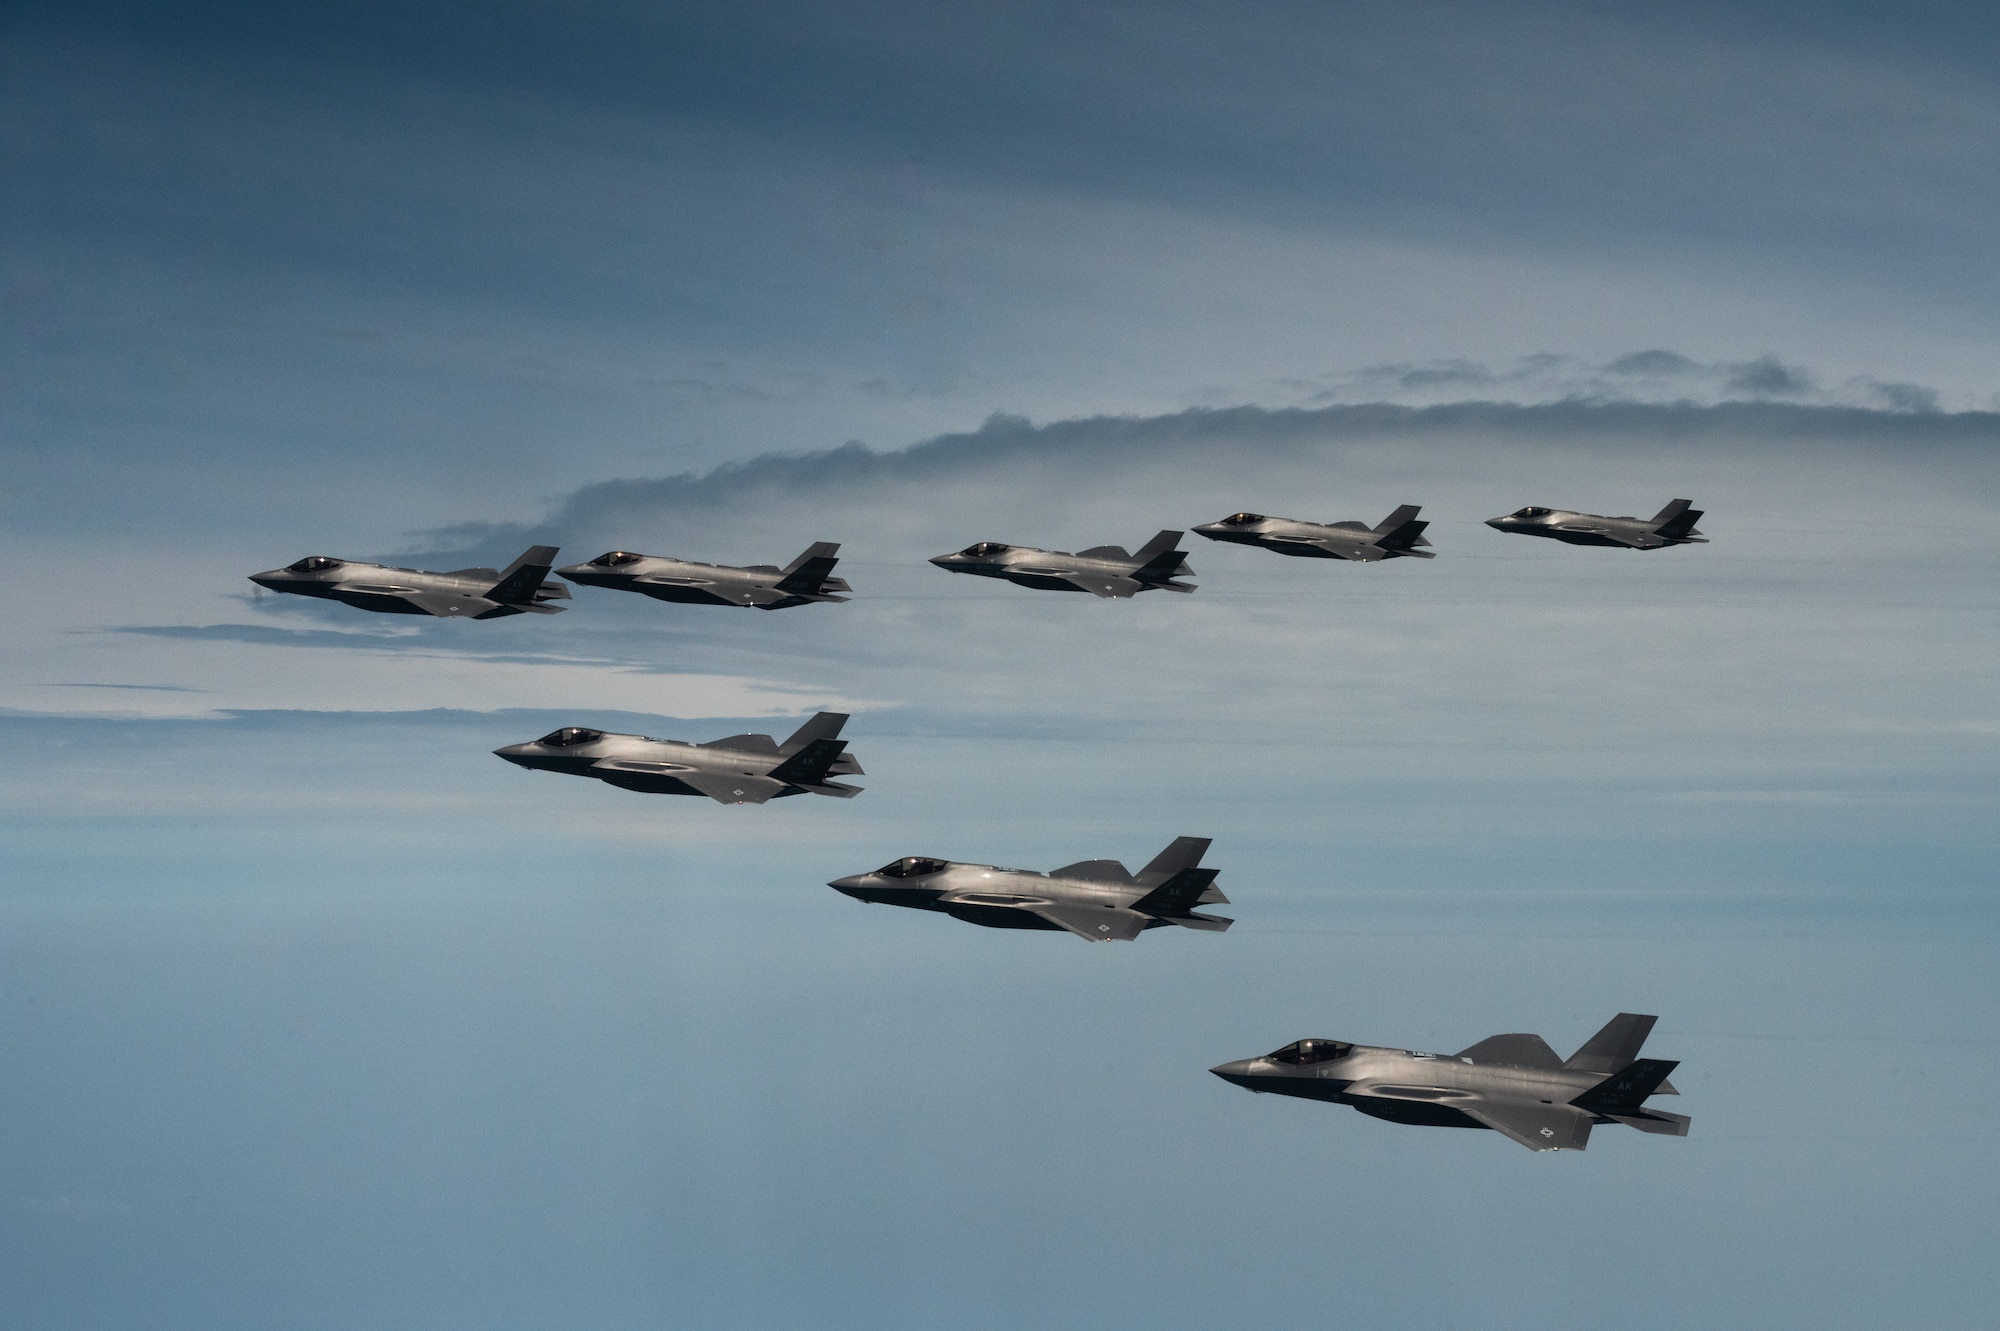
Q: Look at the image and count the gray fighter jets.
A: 8